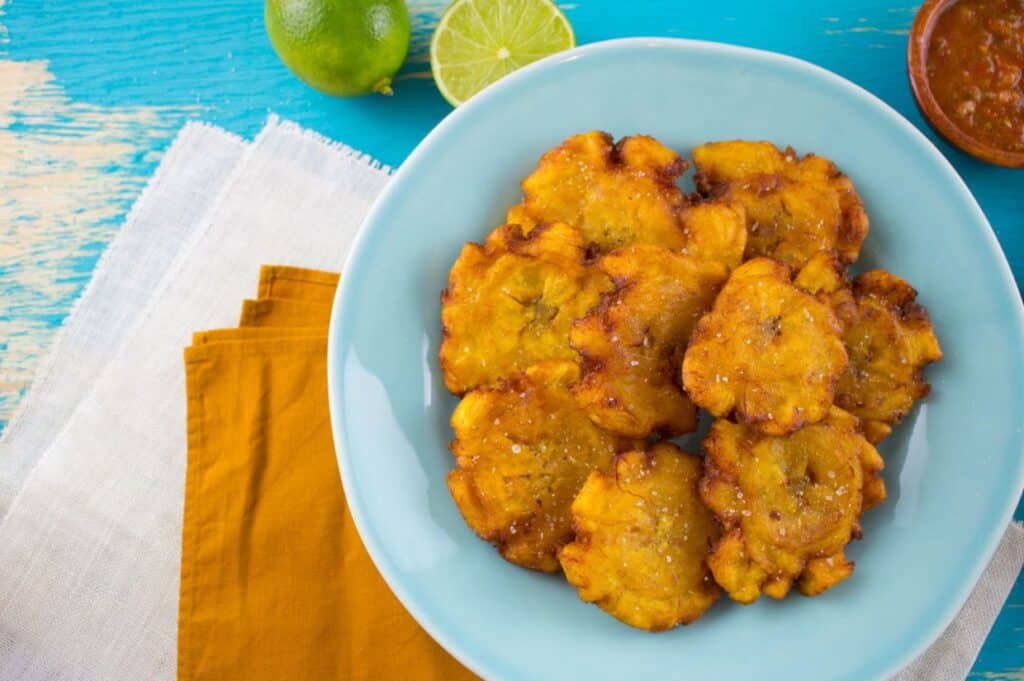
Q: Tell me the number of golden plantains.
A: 9